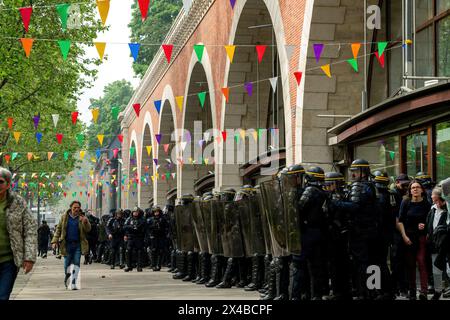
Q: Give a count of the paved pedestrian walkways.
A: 1